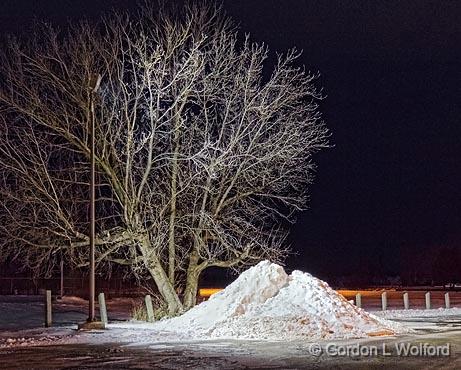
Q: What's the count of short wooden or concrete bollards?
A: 8